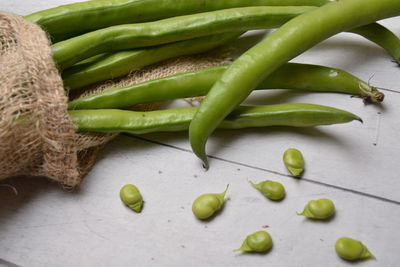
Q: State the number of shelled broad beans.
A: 7